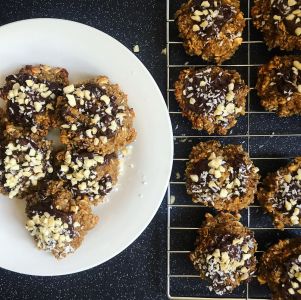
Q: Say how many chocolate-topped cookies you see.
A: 13